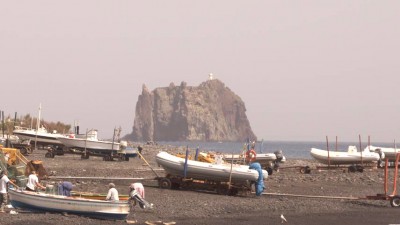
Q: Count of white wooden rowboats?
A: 1